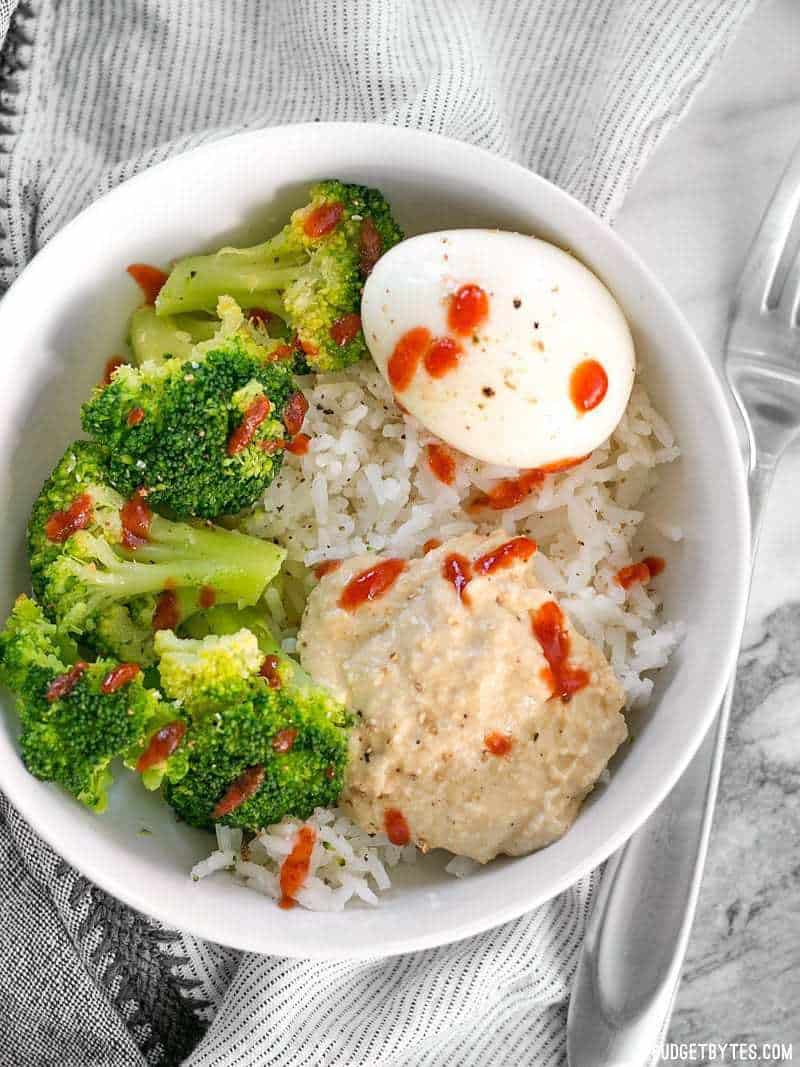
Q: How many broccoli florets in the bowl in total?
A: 5